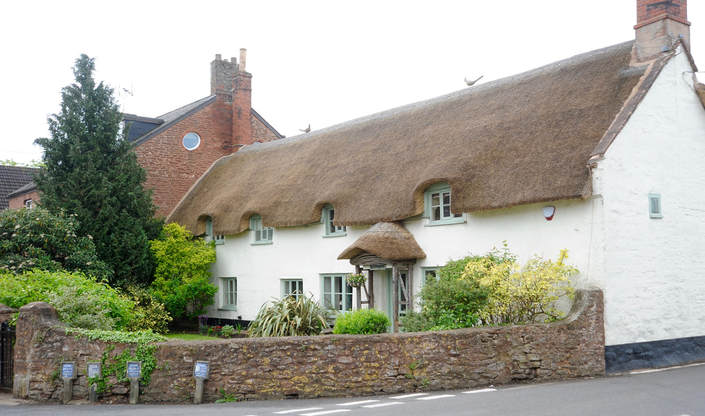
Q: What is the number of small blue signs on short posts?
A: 4